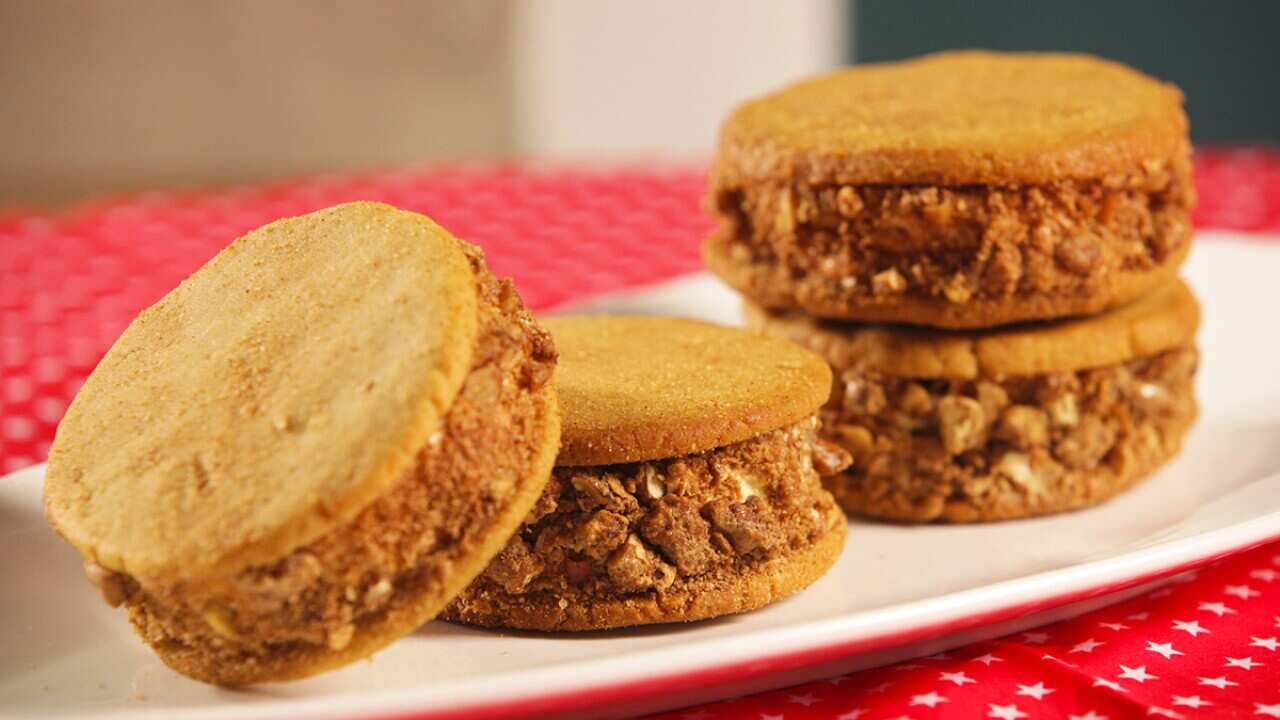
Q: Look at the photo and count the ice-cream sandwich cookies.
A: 4